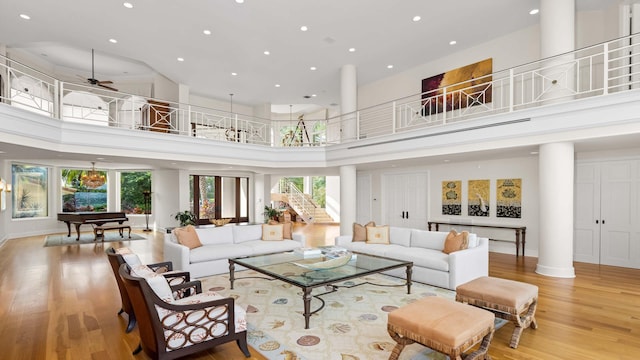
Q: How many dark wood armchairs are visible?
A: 2